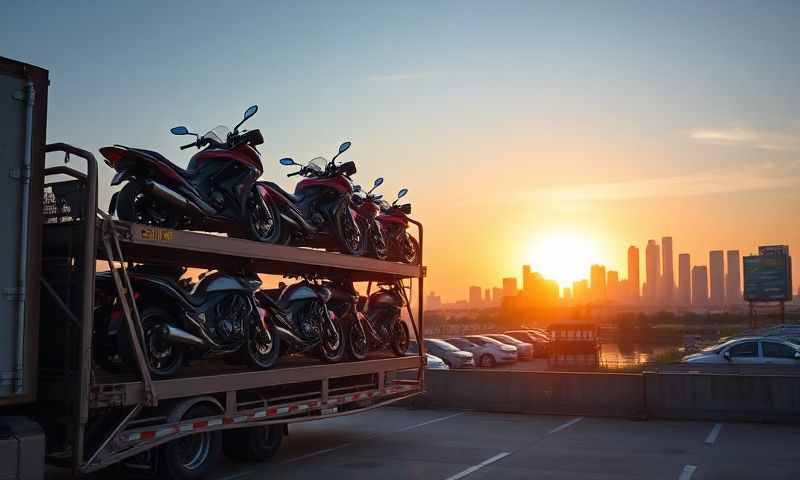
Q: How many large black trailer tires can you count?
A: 2